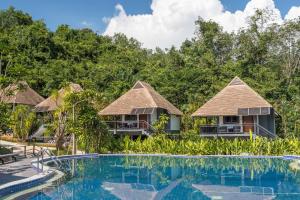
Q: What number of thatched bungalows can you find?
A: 4